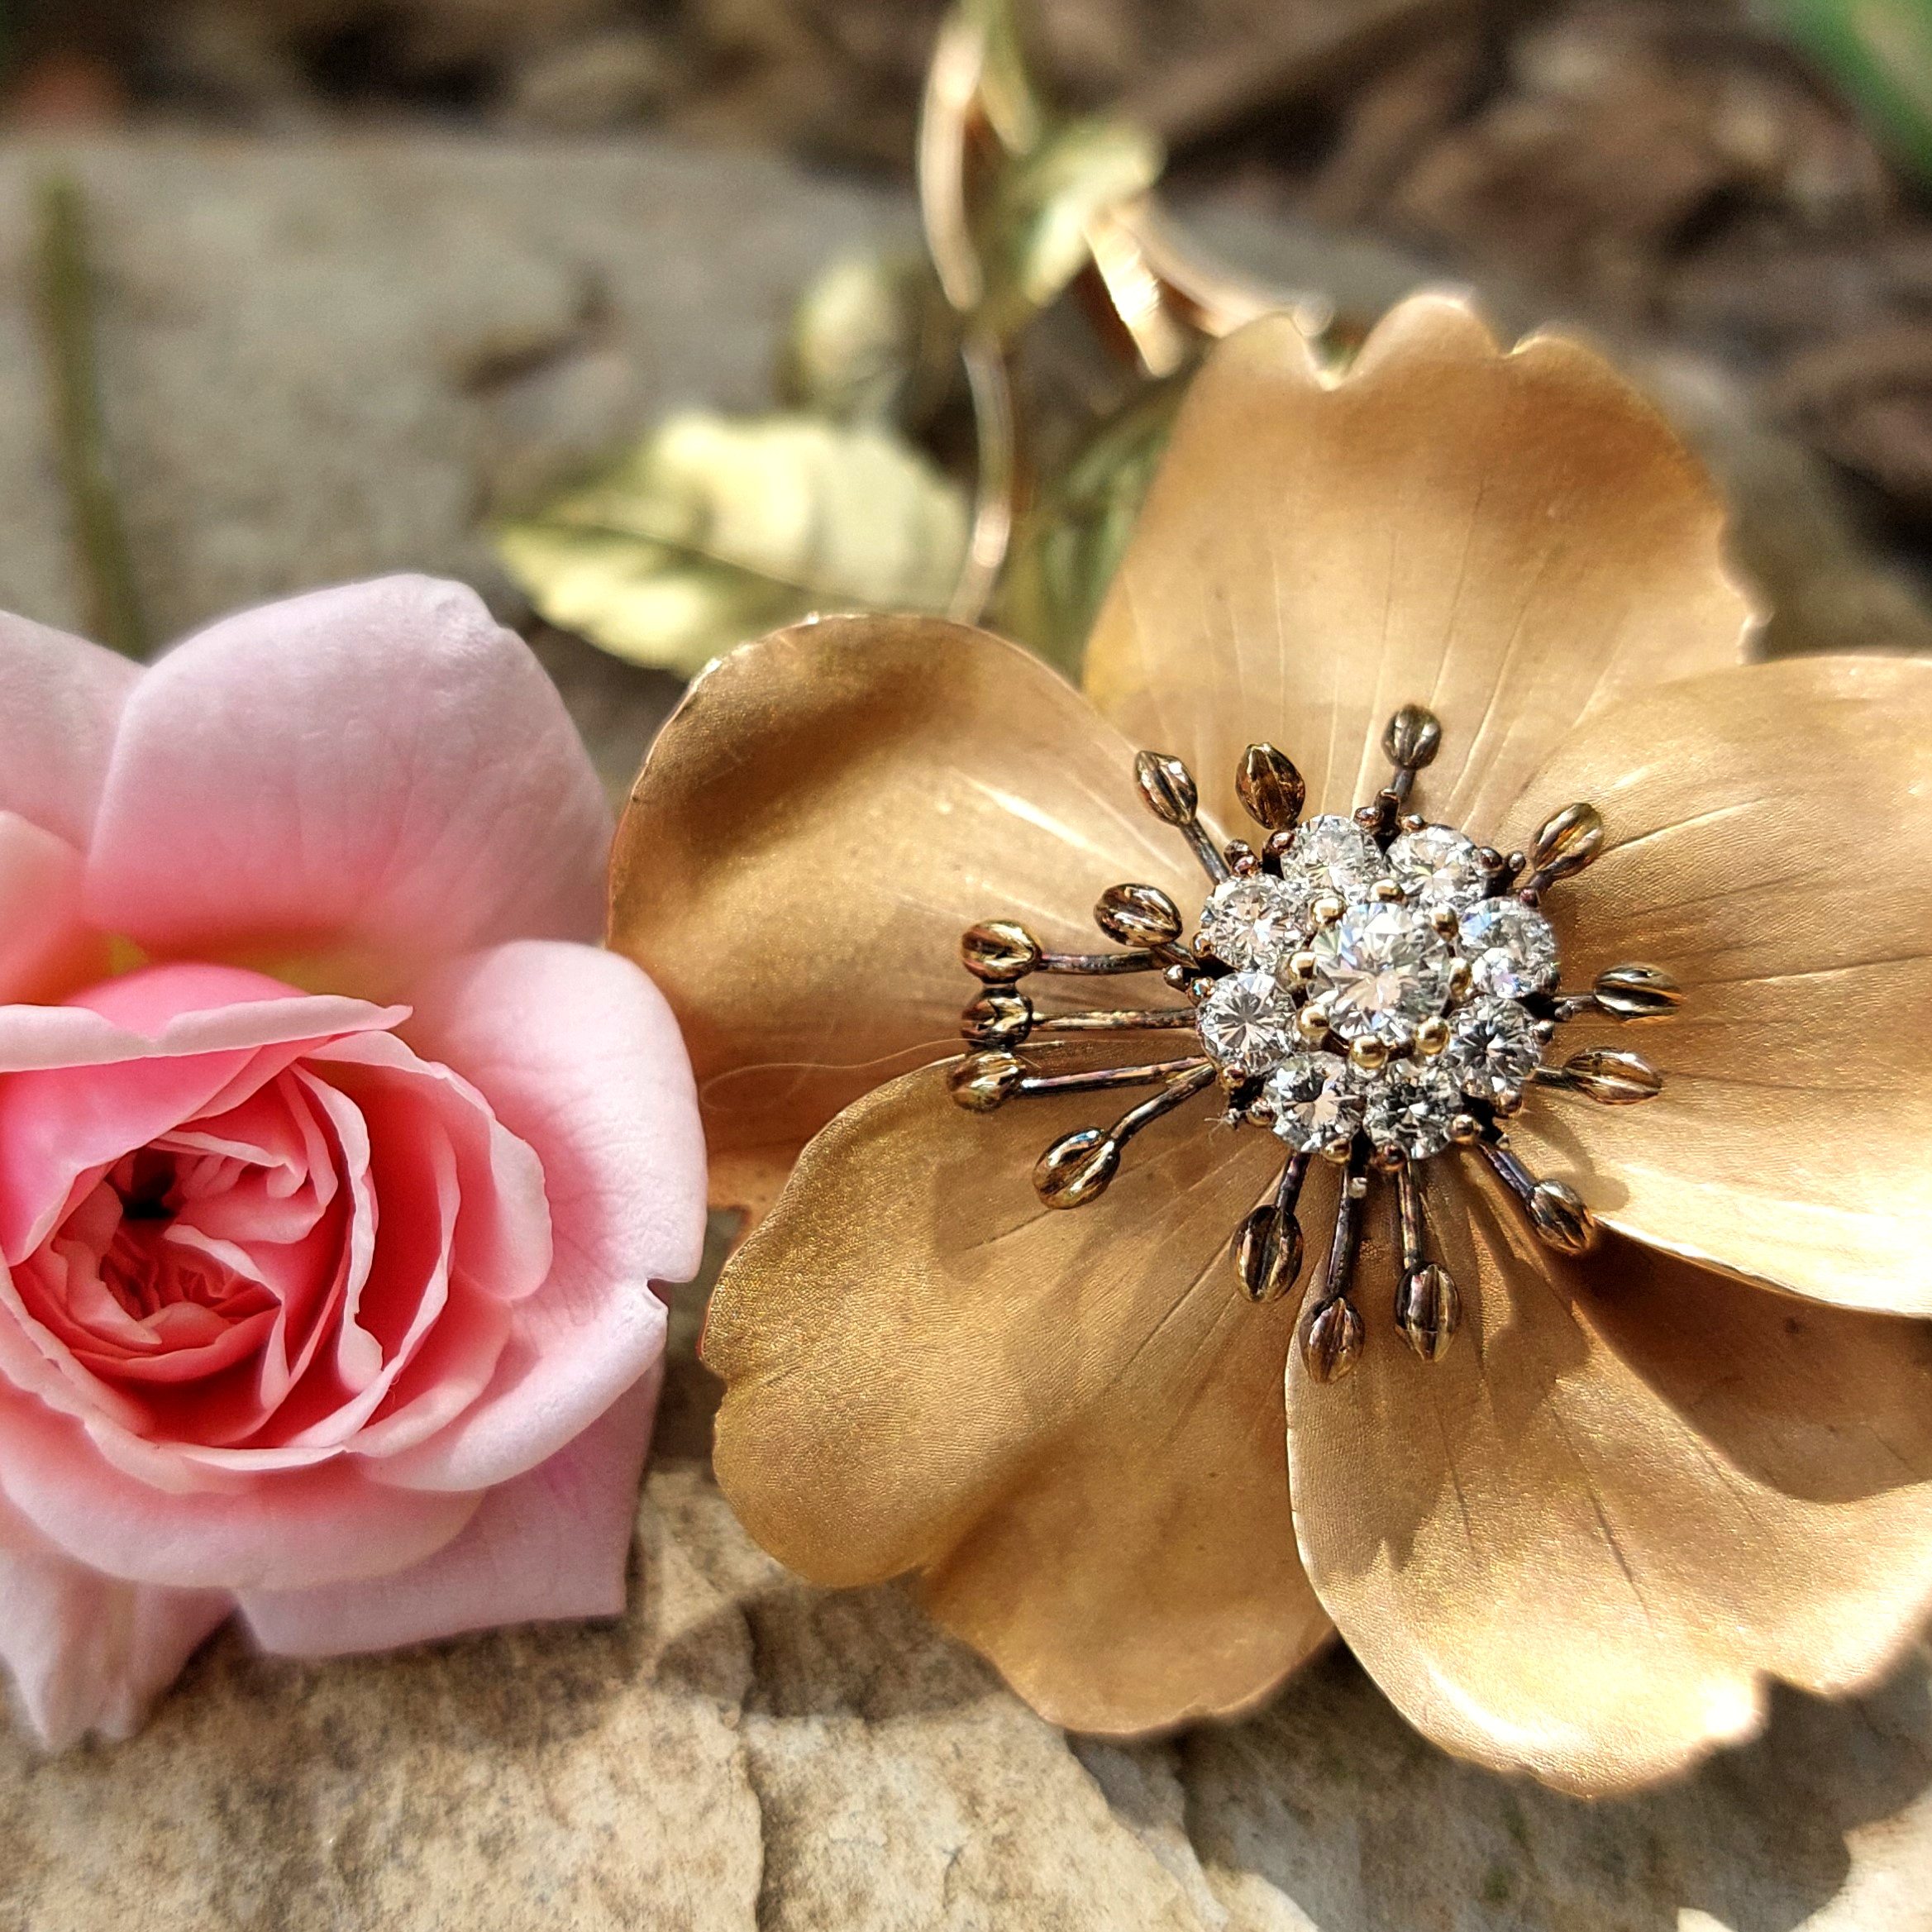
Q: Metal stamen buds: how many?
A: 15